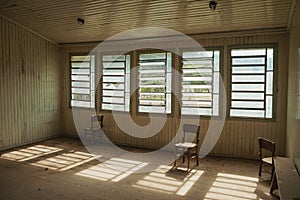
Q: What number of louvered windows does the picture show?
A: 5